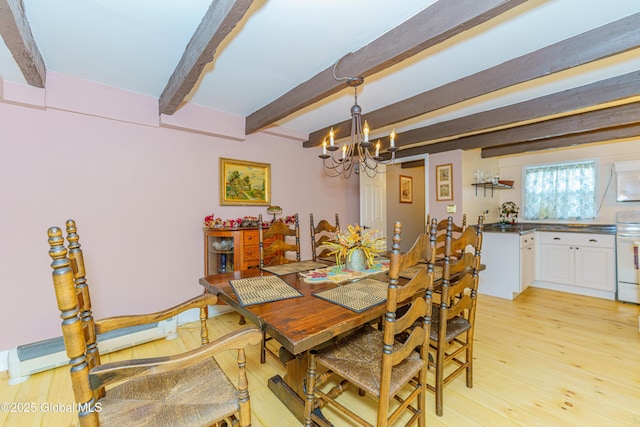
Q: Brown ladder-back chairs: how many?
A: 6